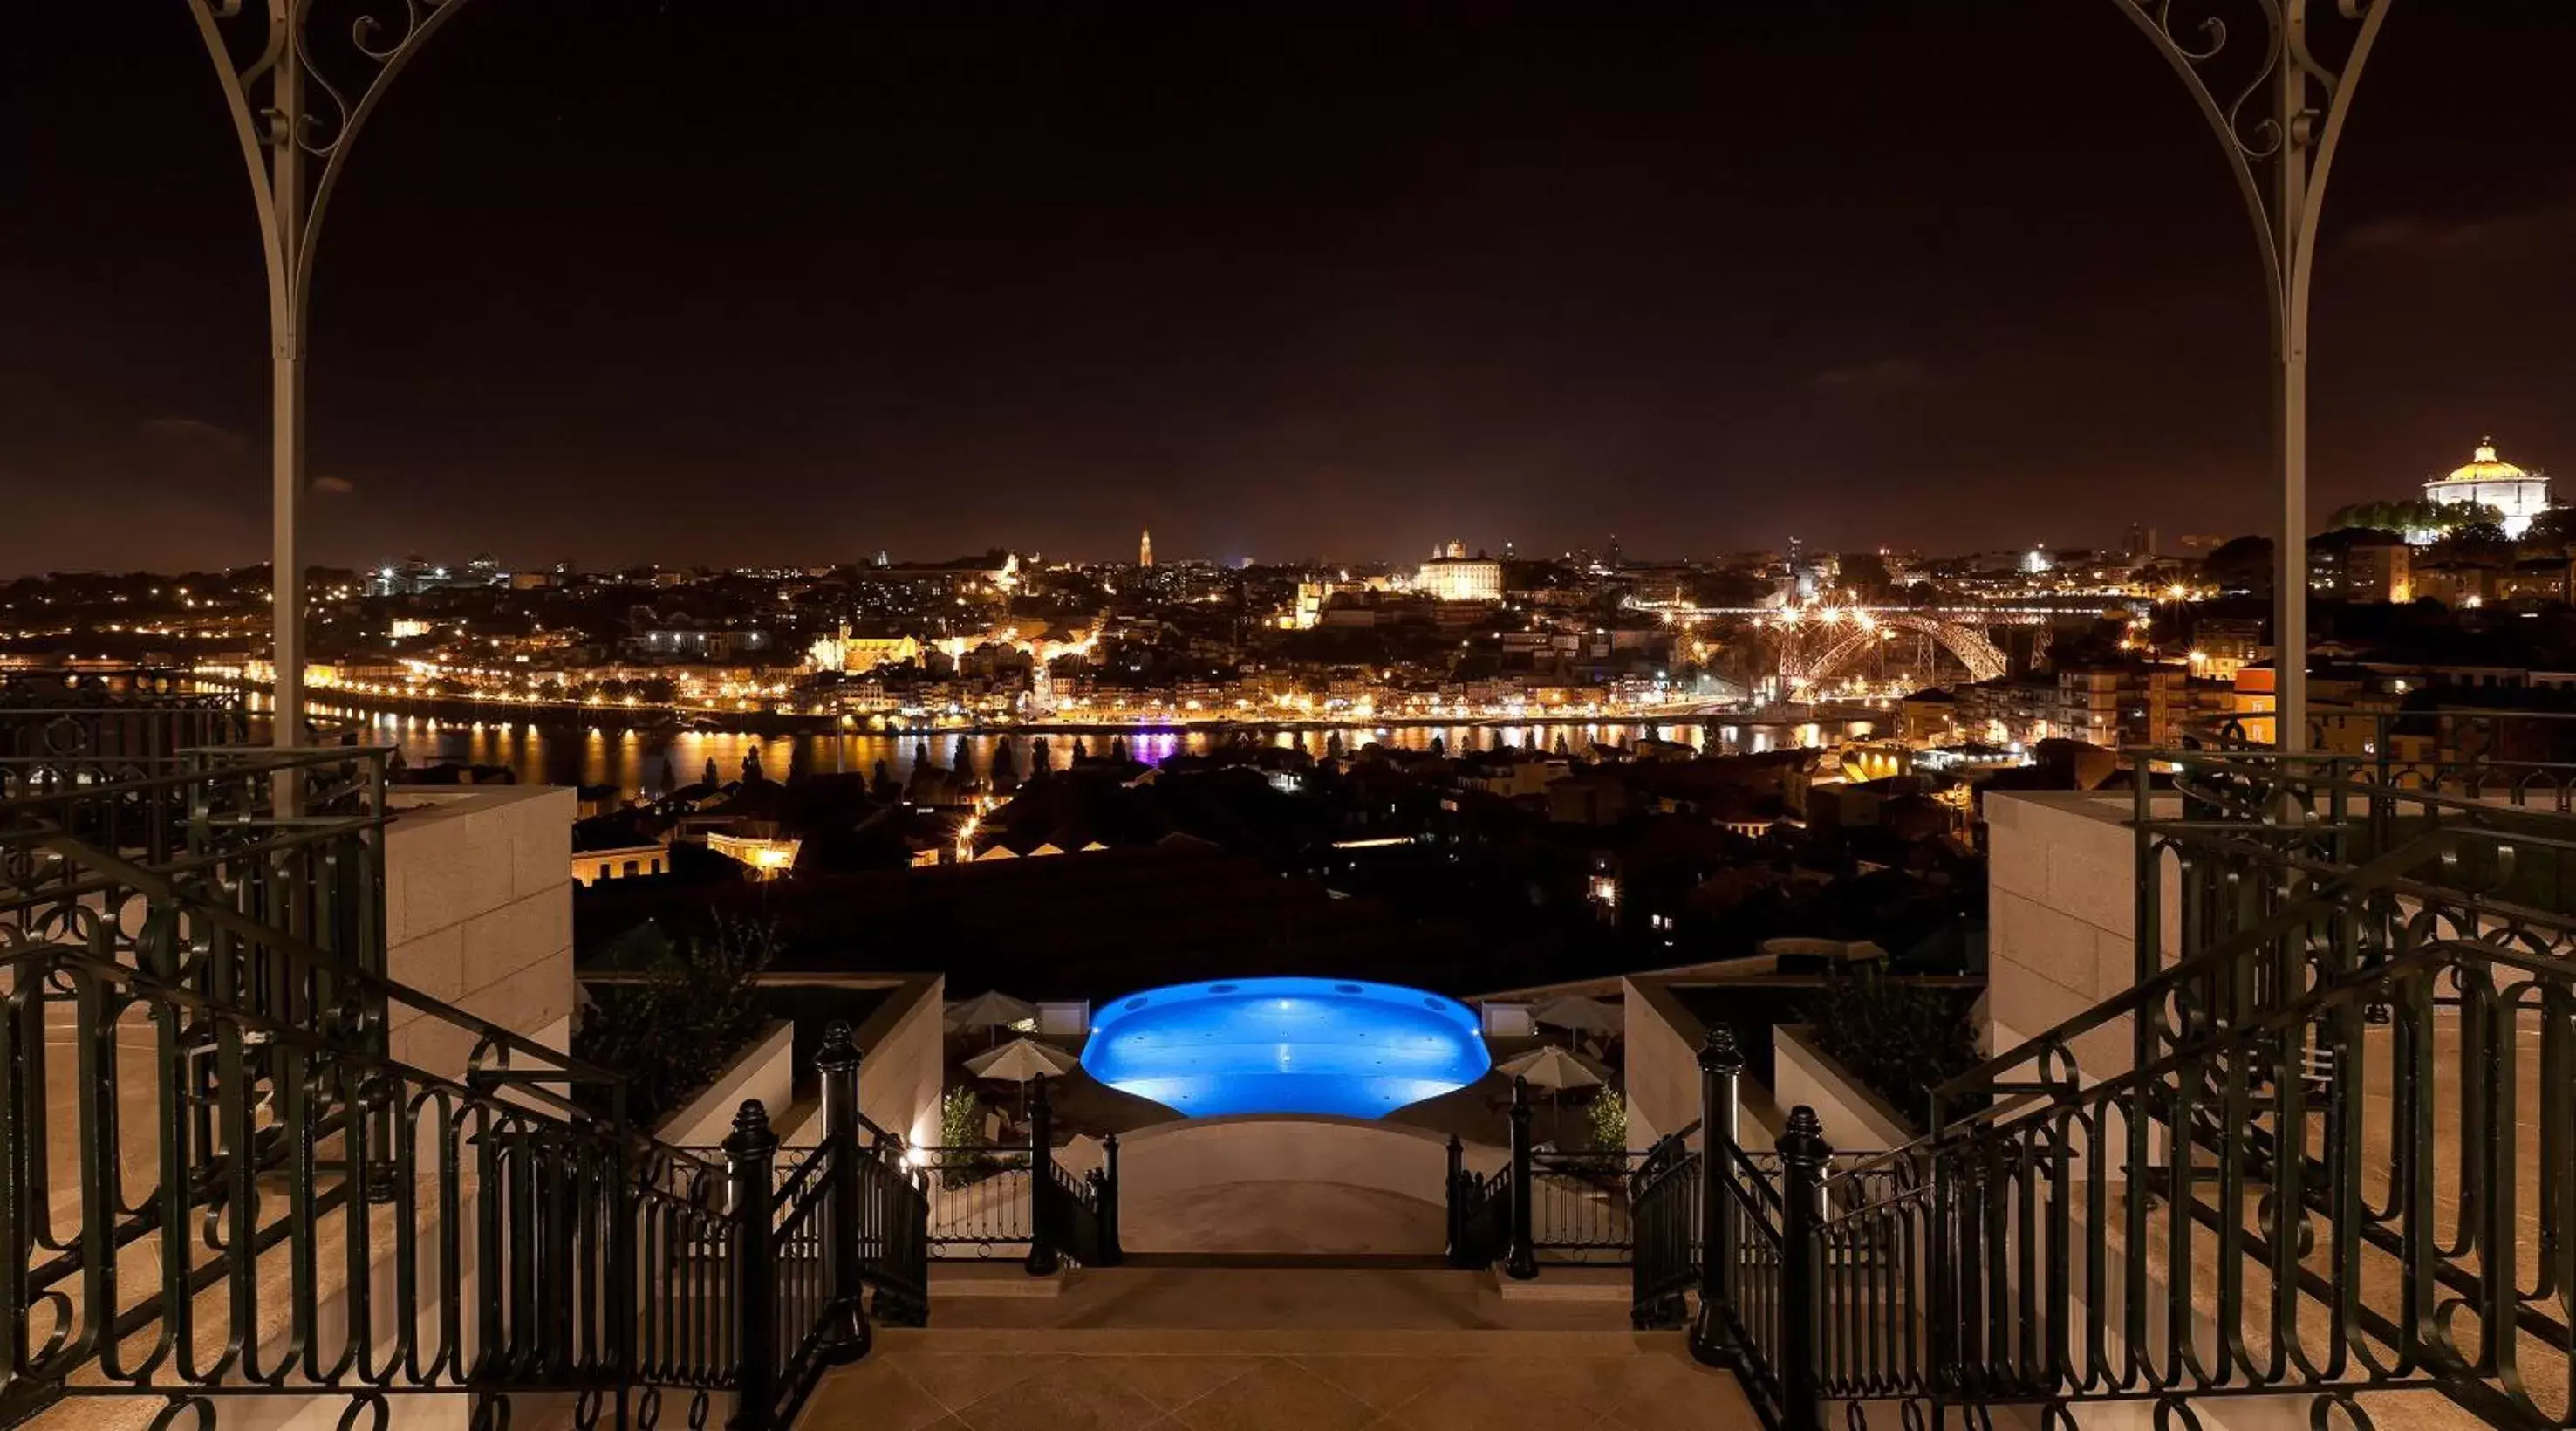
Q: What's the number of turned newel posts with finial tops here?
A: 8